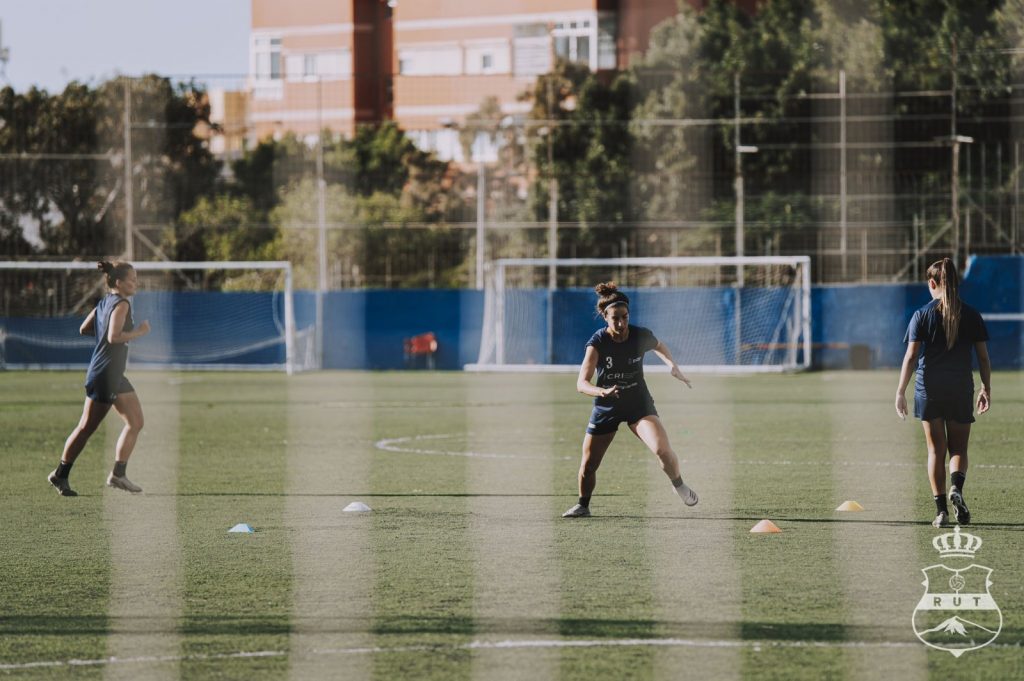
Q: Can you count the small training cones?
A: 4